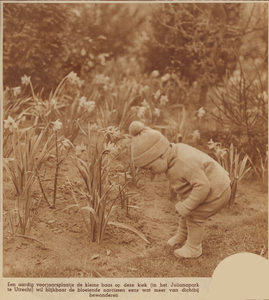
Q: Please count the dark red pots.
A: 0